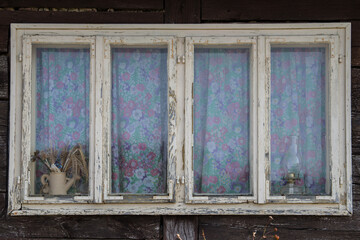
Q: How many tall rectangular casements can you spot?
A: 4